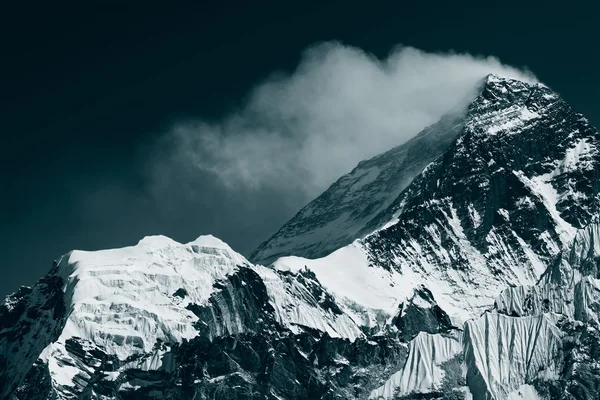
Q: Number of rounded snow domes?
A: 2